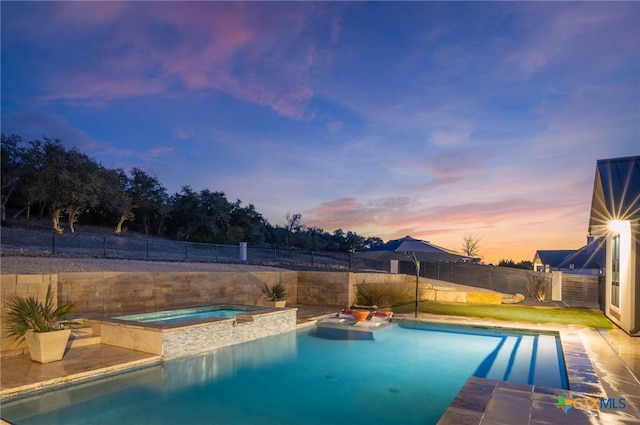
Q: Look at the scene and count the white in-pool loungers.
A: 2